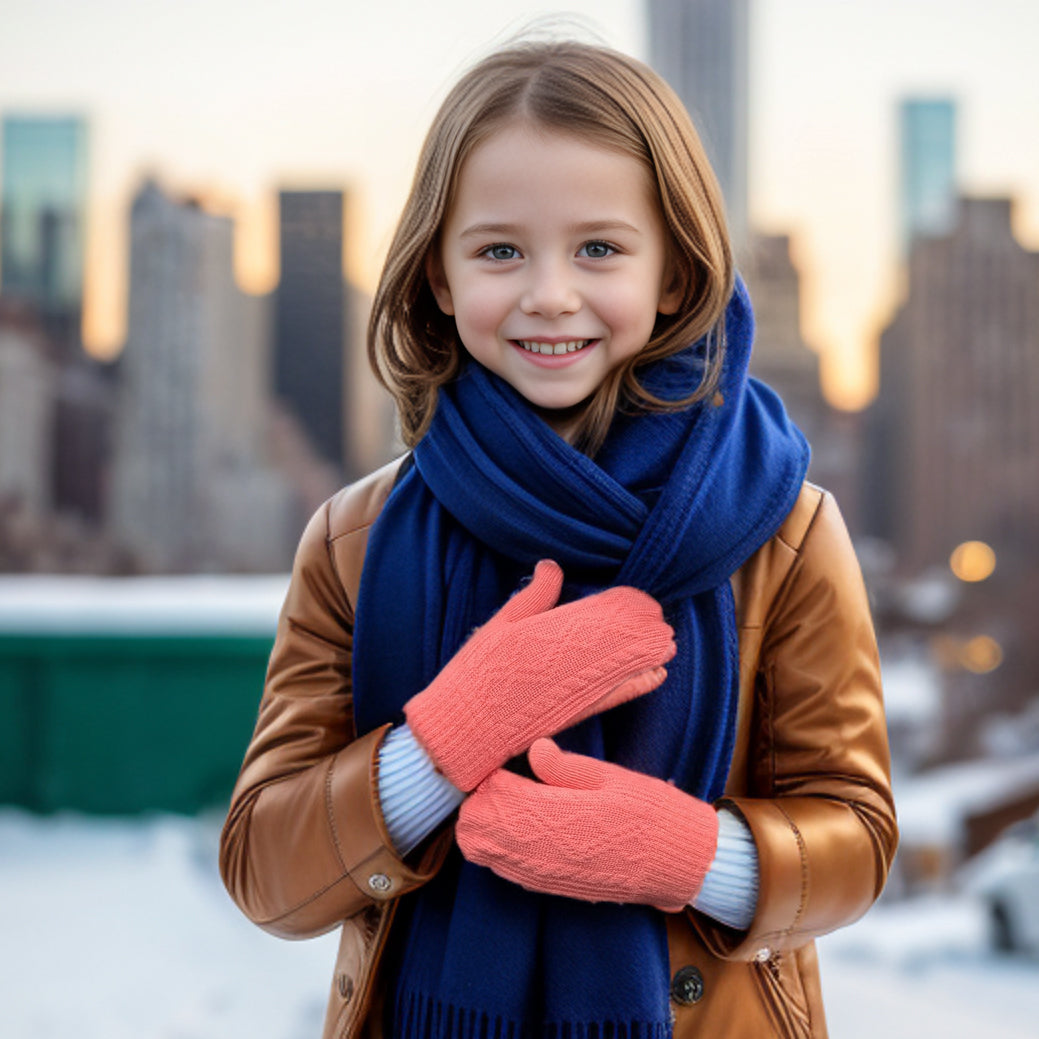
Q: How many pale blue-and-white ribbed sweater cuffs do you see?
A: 2